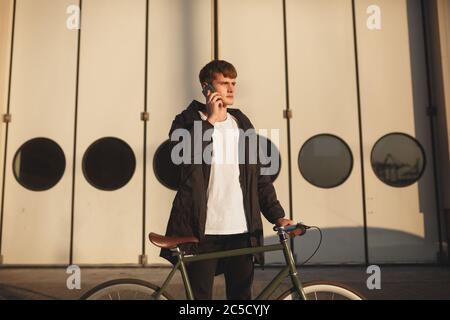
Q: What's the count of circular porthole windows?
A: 6